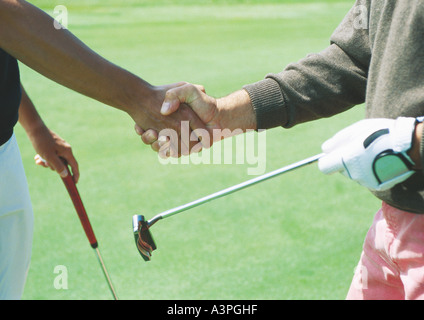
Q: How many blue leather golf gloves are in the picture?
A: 0